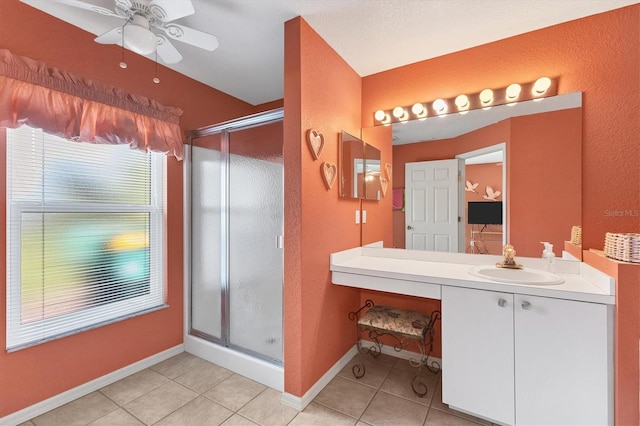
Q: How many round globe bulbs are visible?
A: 8